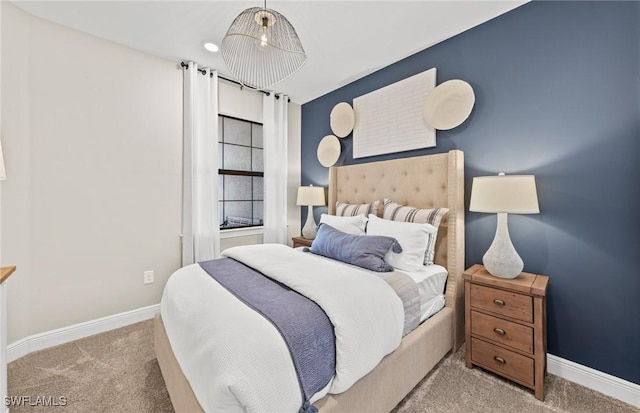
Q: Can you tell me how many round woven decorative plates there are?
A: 3